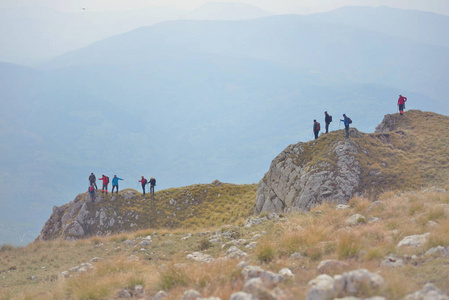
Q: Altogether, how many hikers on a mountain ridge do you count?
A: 10